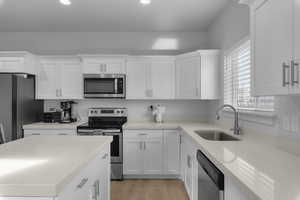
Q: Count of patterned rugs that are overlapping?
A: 0